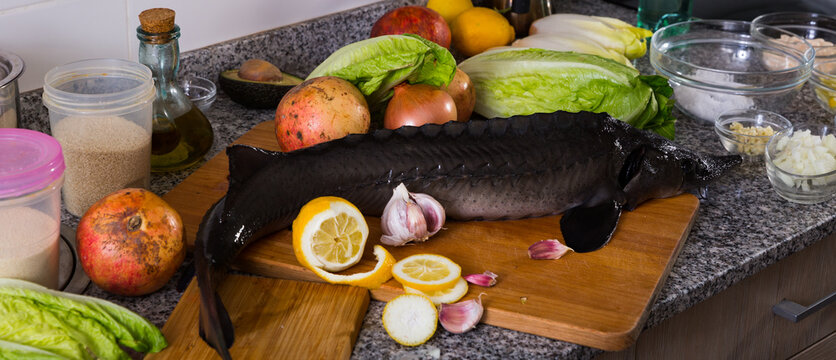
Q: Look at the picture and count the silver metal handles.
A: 1